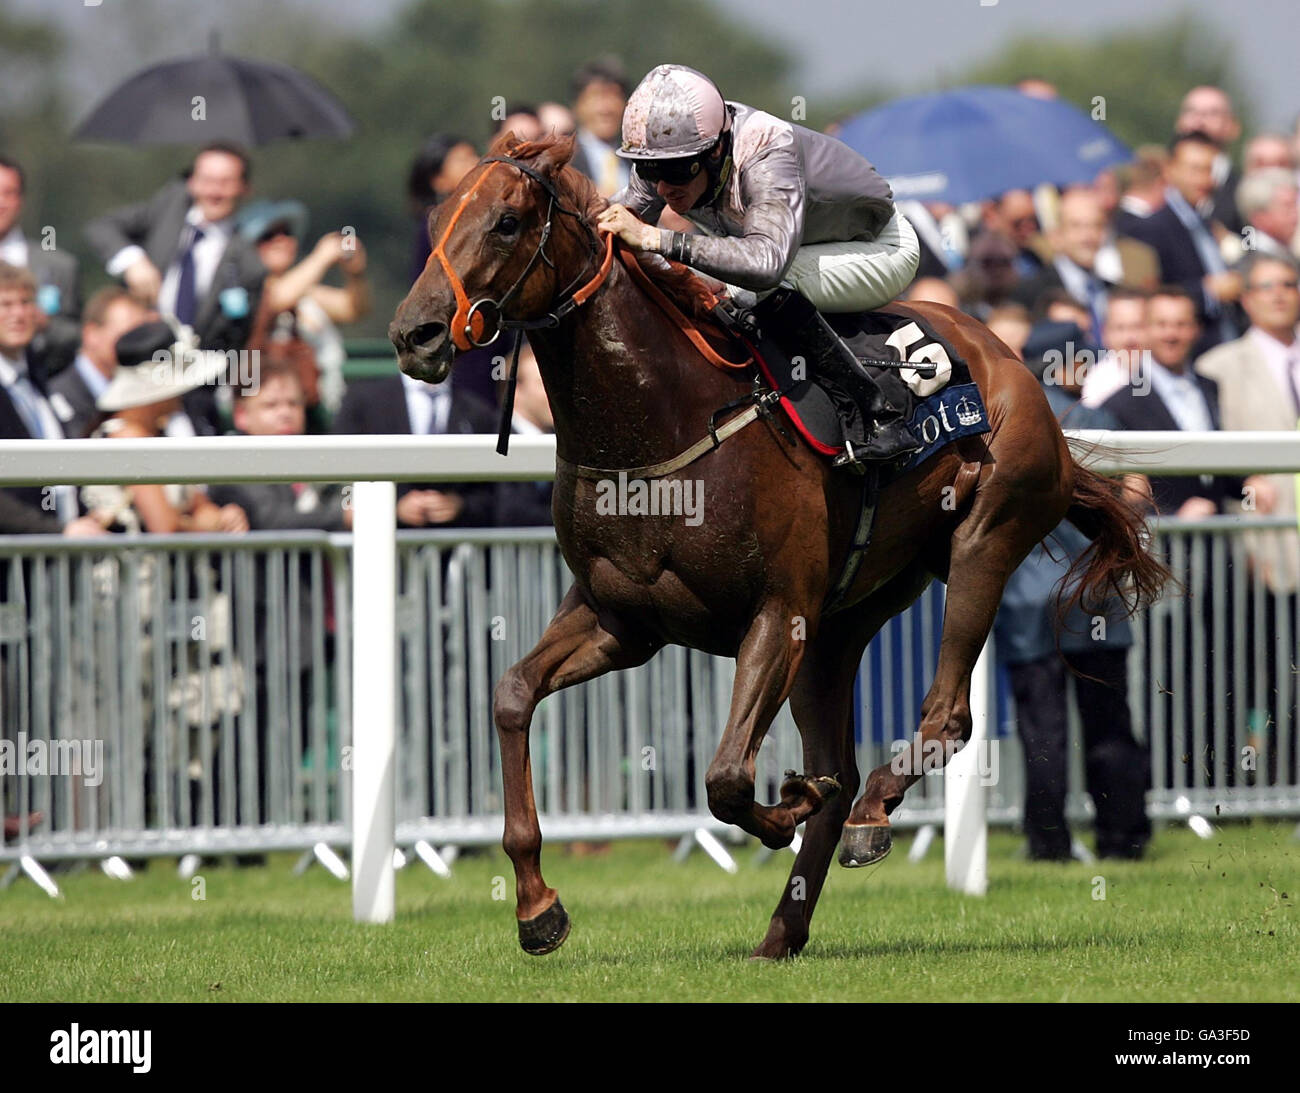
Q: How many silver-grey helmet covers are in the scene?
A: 1